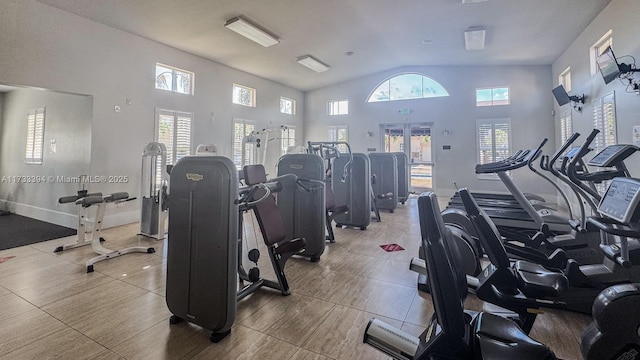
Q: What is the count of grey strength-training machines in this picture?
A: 5